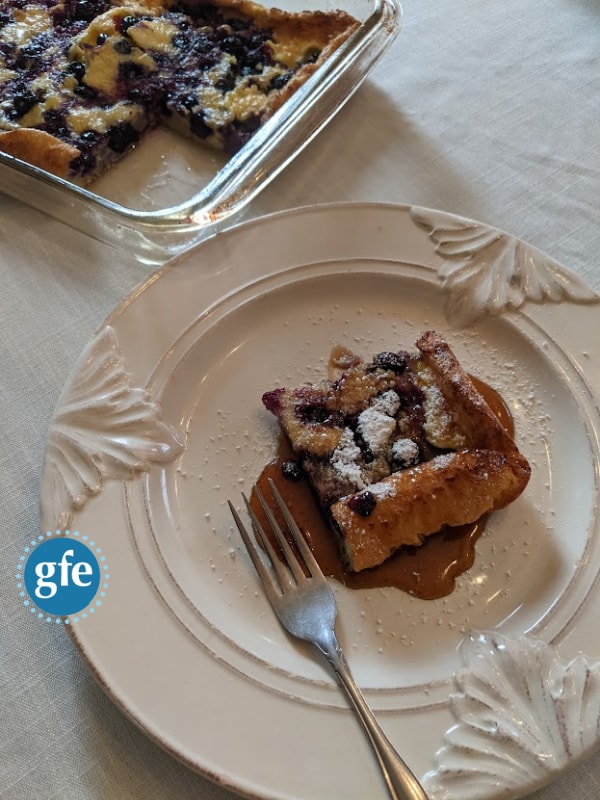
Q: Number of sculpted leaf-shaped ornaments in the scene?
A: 3